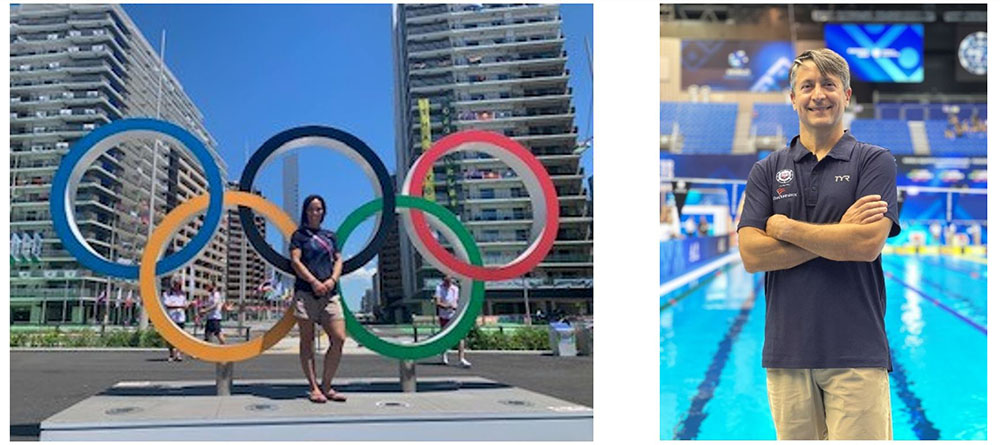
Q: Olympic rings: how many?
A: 5